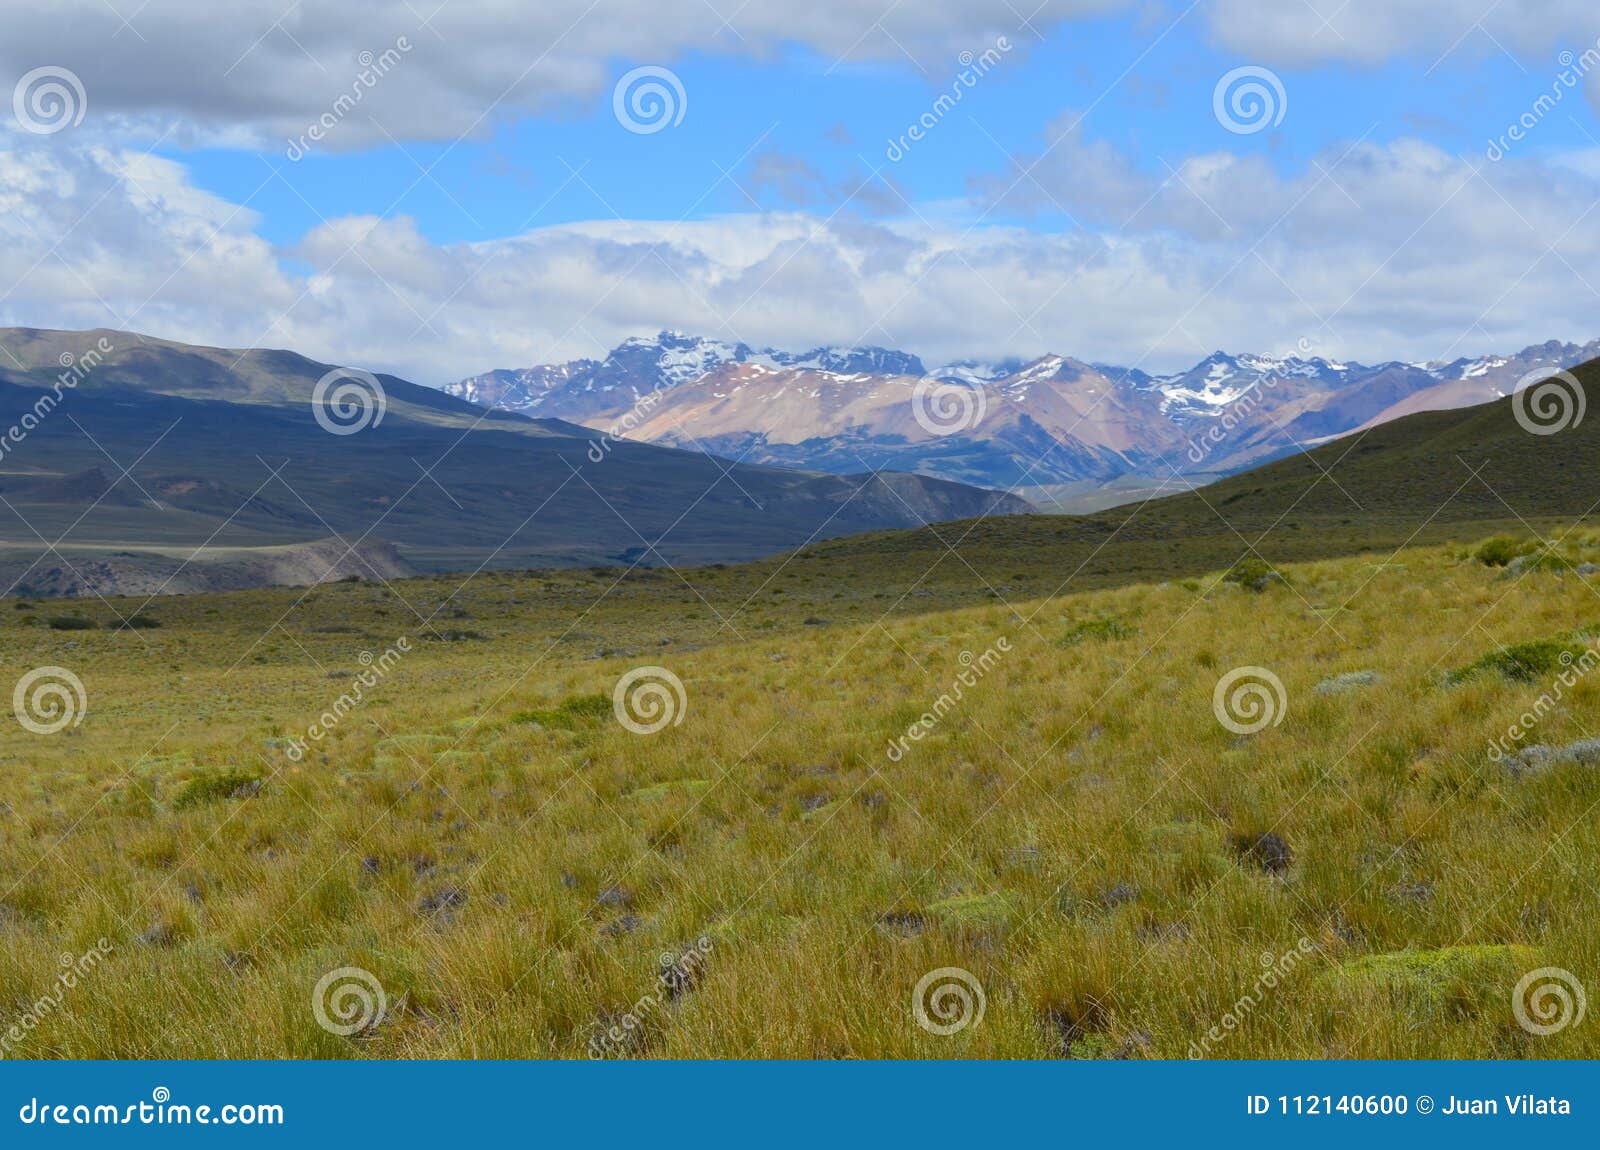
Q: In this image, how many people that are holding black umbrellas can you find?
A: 0